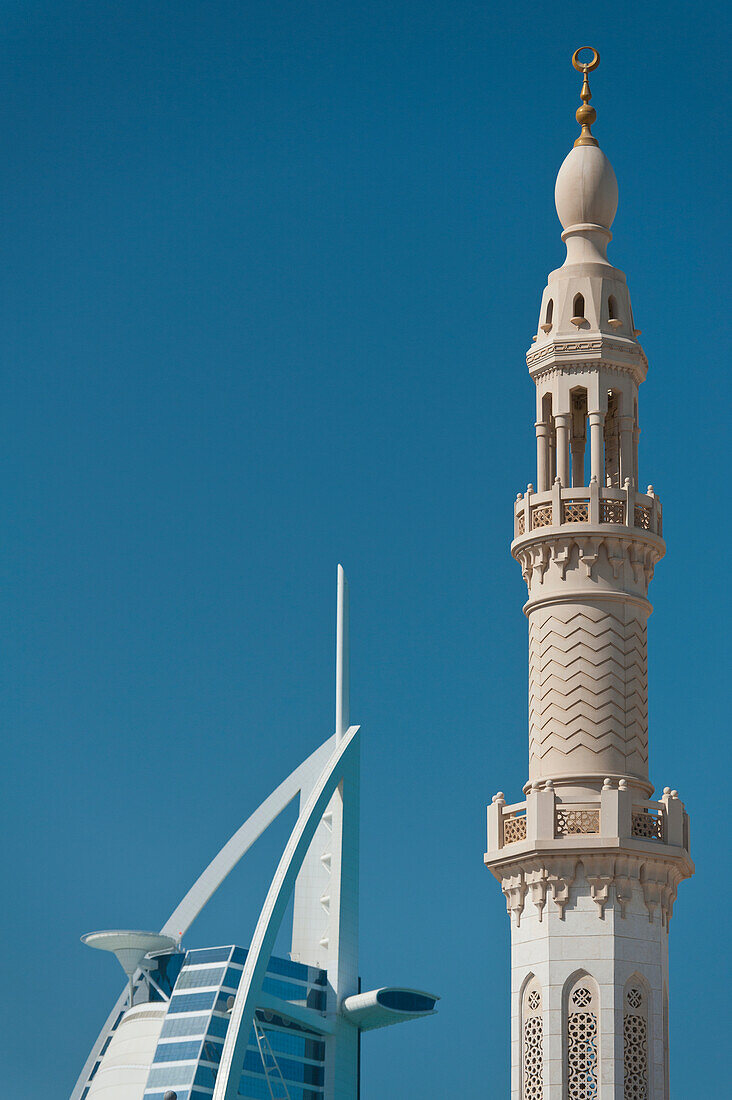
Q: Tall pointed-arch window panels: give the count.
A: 3